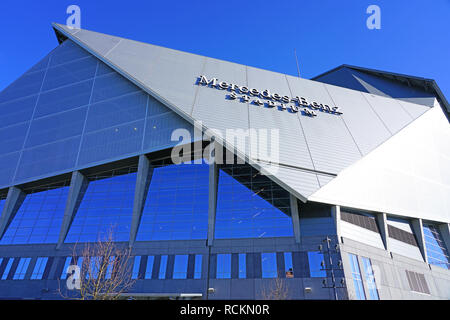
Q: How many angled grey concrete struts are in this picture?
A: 9